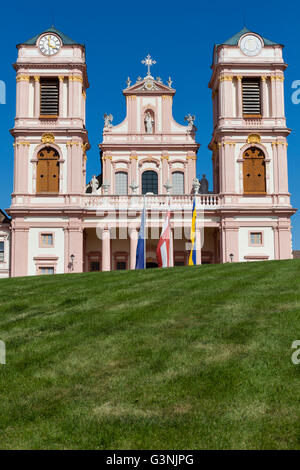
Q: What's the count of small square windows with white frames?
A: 2